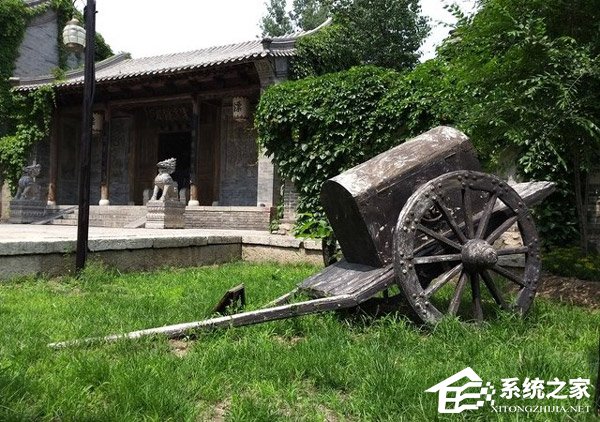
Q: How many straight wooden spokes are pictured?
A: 12